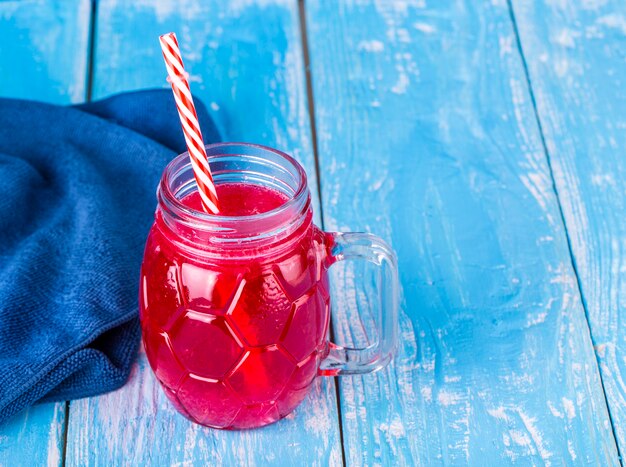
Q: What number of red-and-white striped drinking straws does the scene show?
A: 1